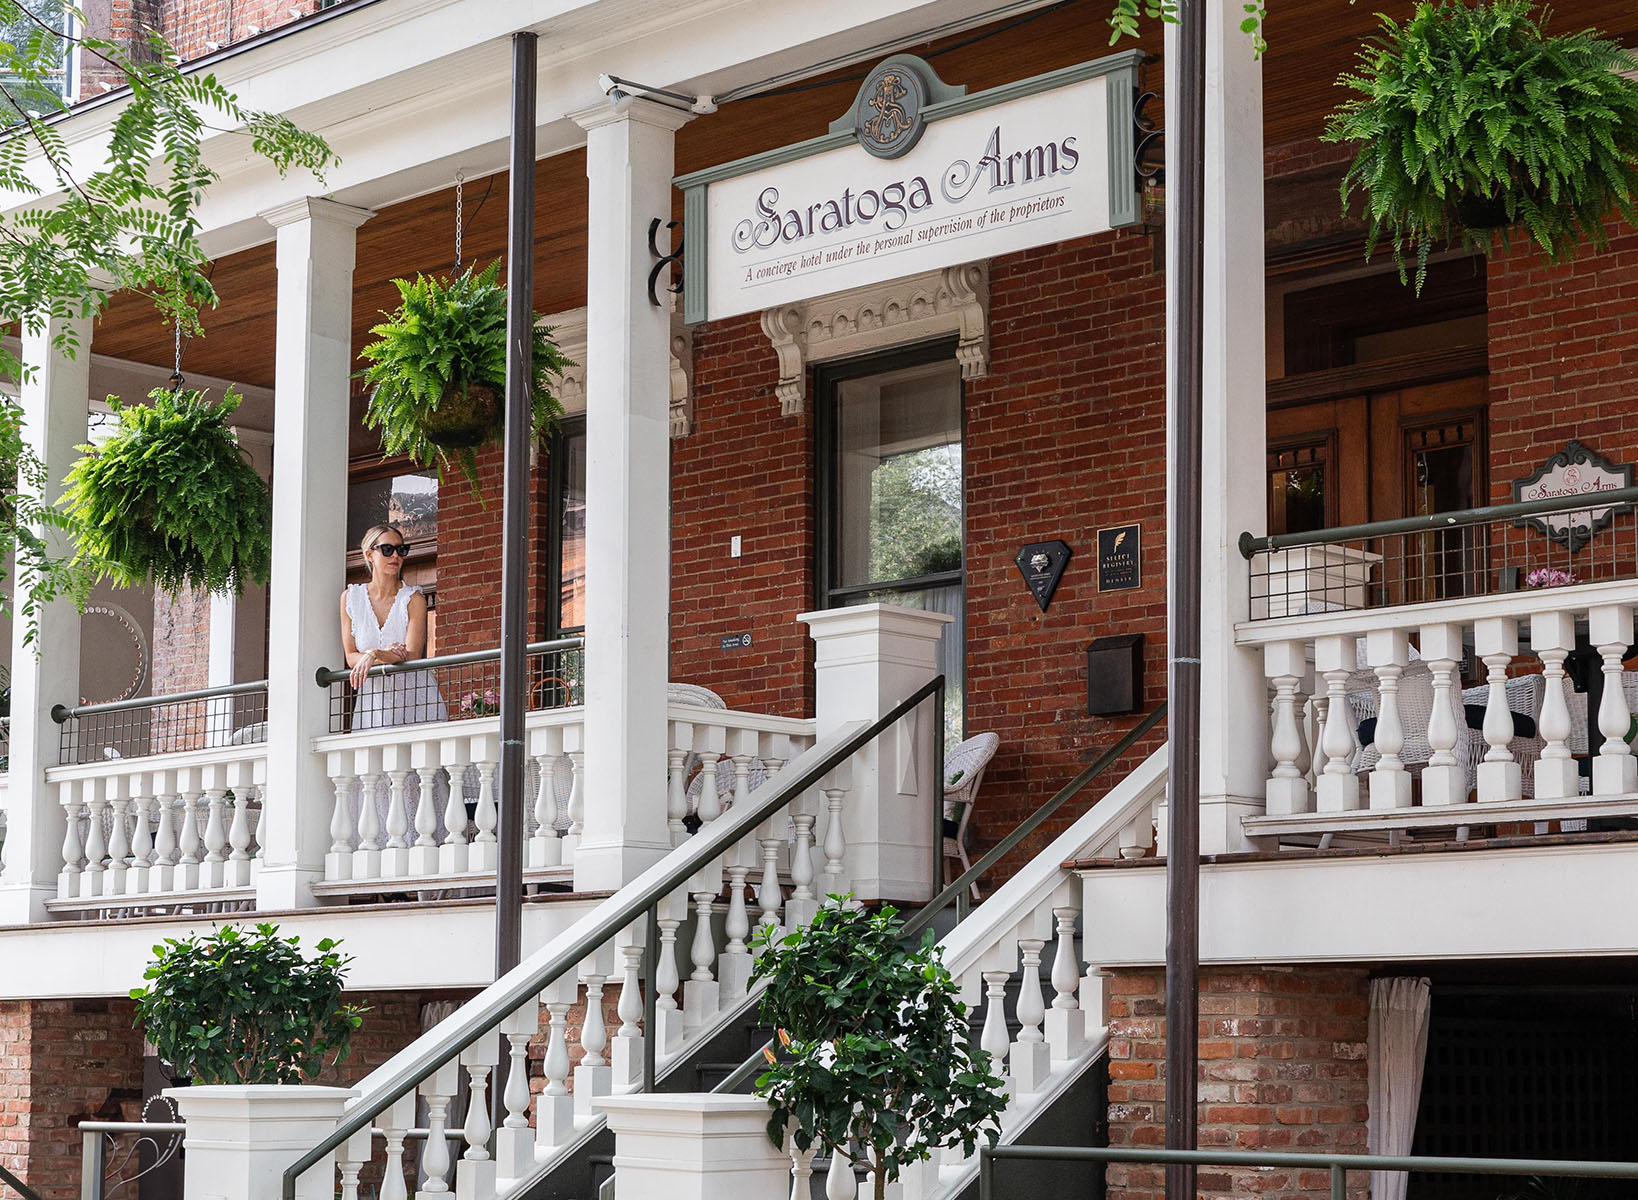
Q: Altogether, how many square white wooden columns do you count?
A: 4